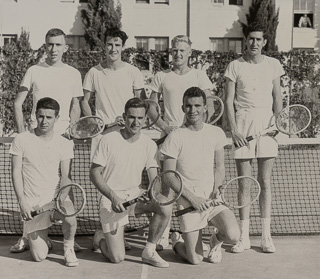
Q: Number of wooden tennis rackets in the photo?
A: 7